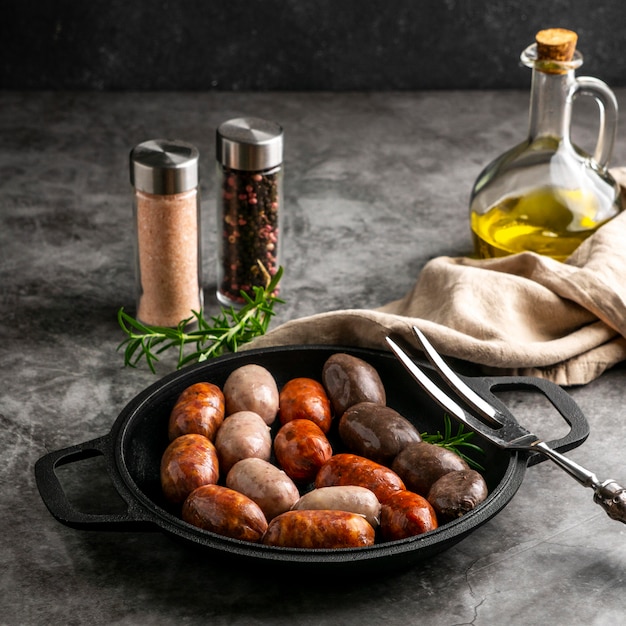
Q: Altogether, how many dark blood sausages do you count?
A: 4